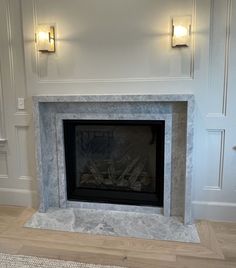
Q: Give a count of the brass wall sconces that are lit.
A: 2